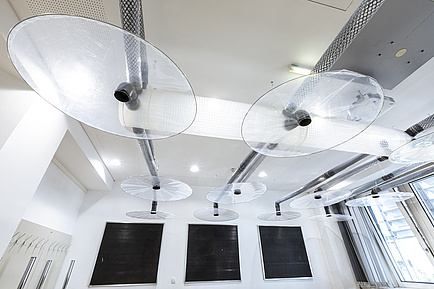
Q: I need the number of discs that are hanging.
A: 11